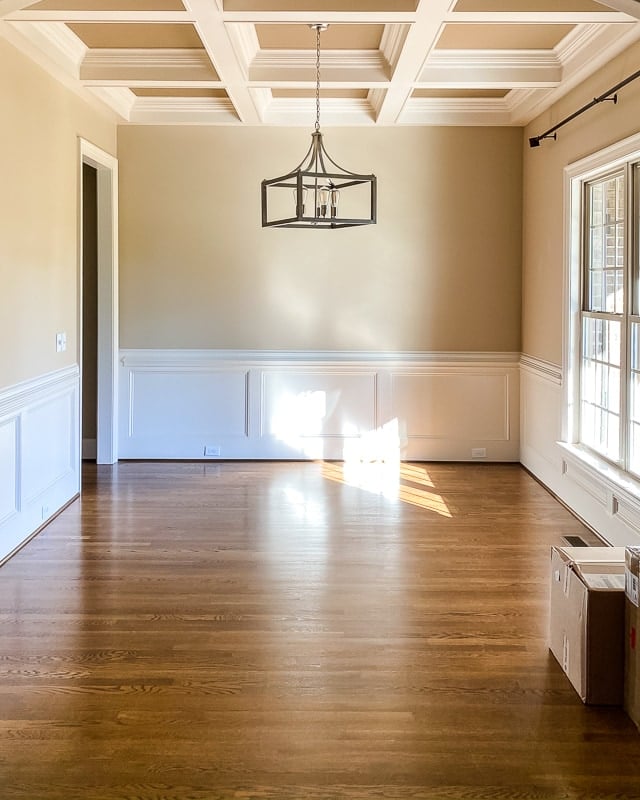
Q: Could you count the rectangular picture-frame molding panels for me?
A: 8